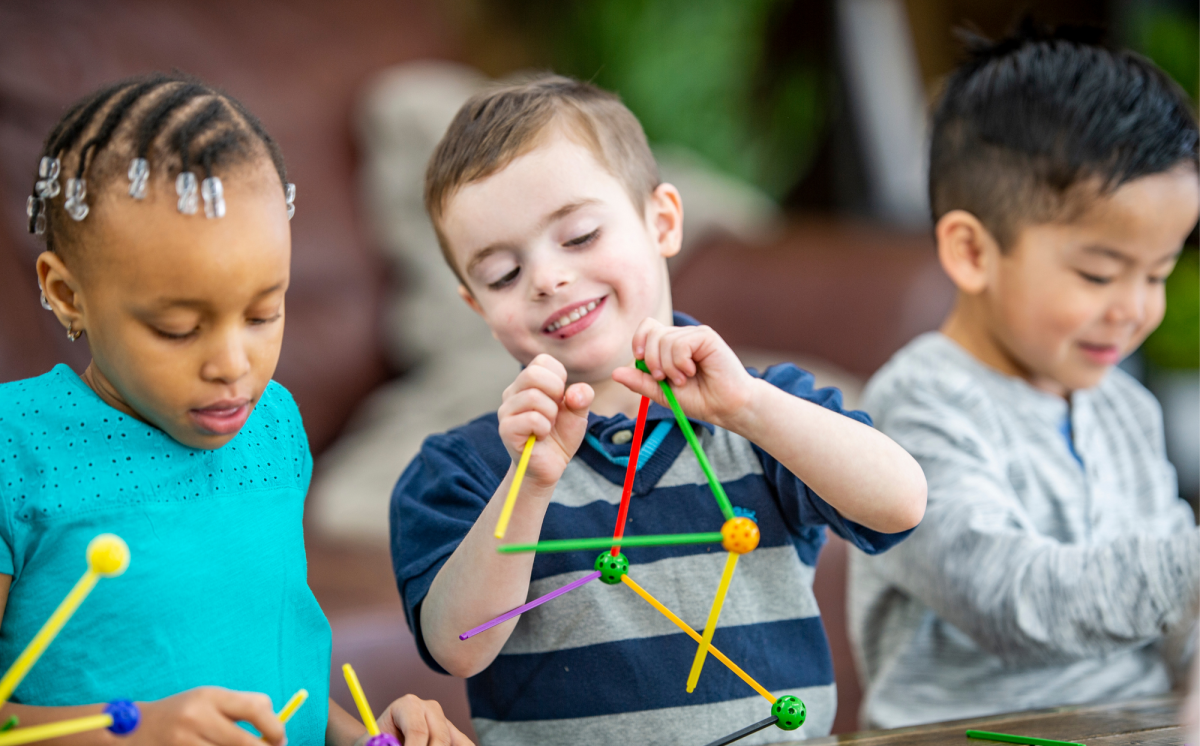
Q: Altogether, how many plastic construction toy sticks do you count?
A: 14